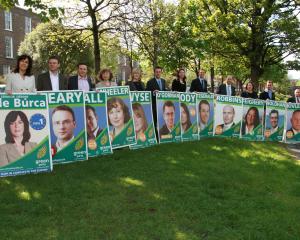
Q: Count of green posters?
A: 12